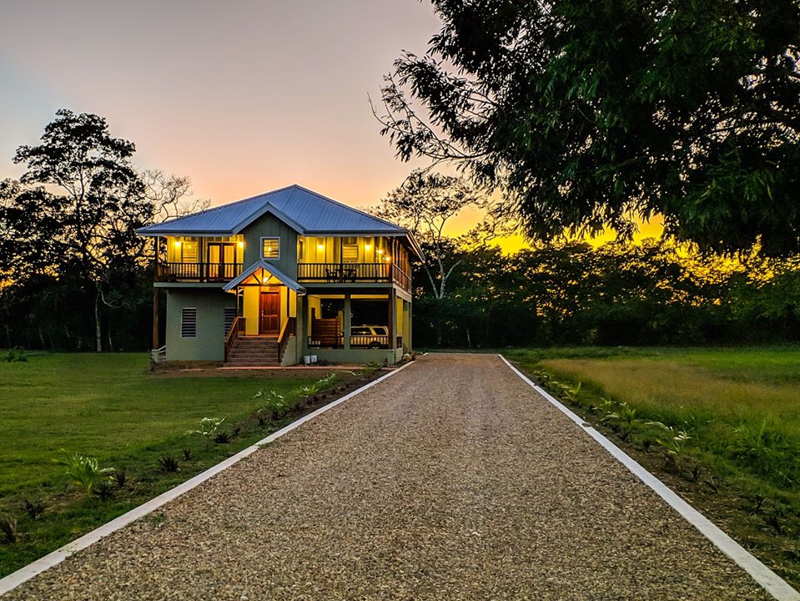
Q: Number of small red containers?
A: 0